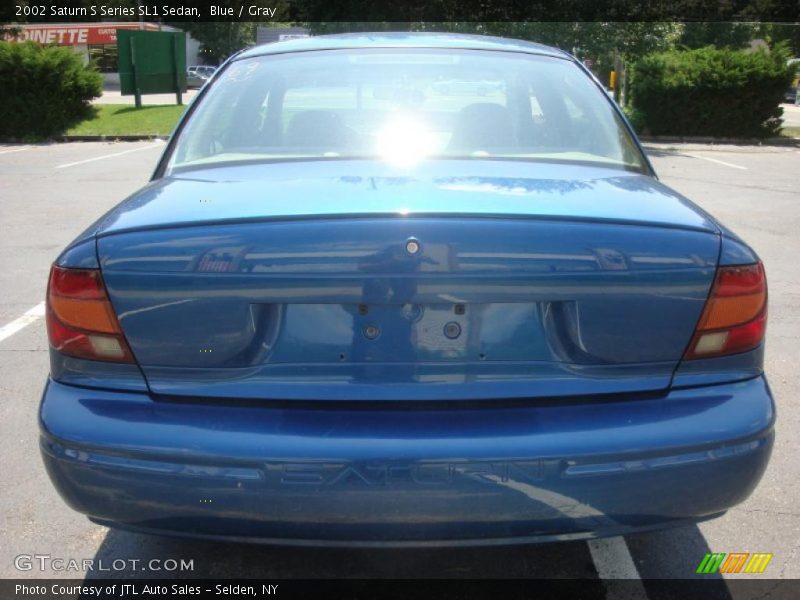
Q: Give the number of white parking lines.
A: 5